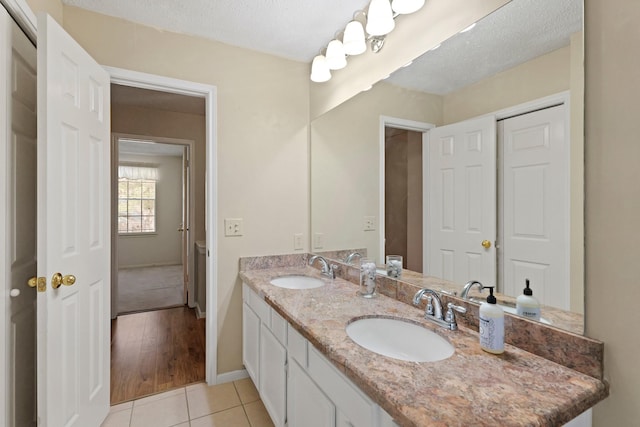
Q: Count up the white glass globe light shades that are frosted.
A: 5